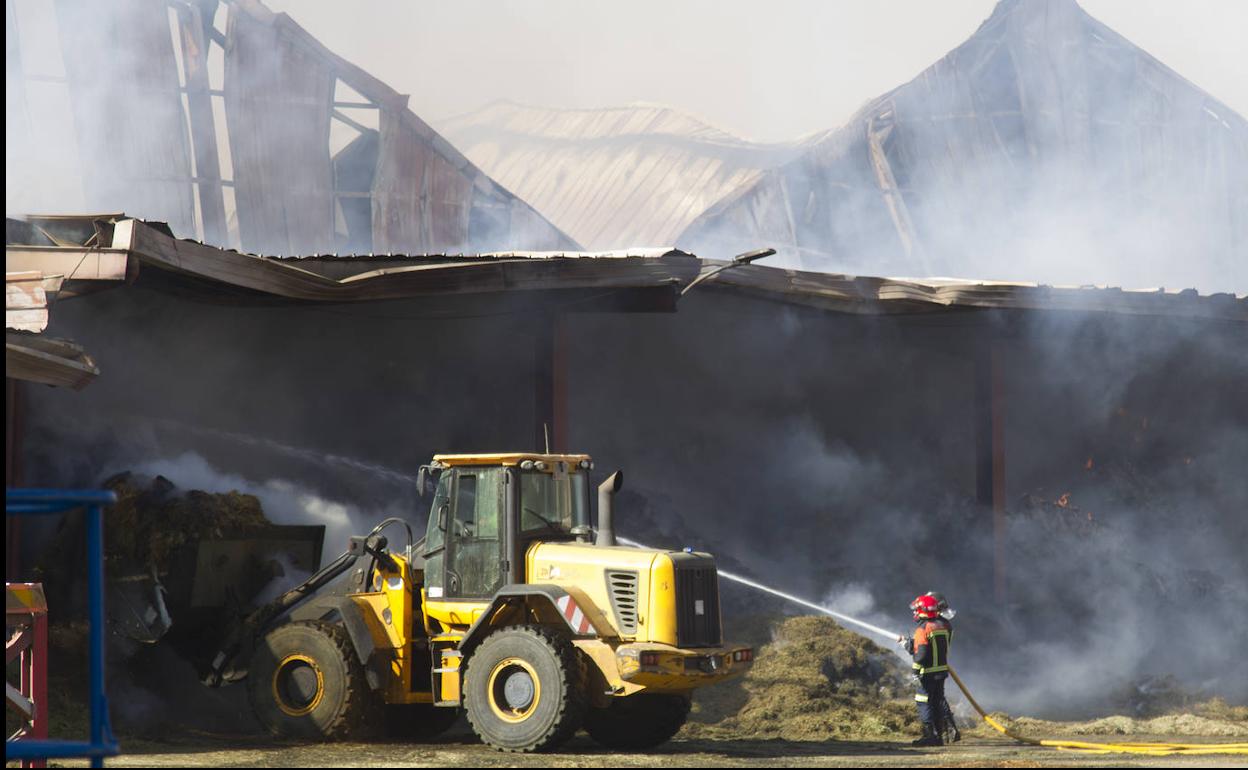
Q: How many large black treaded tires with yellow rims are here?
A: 2